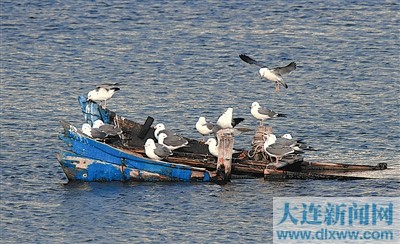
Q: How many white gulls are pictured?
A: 13